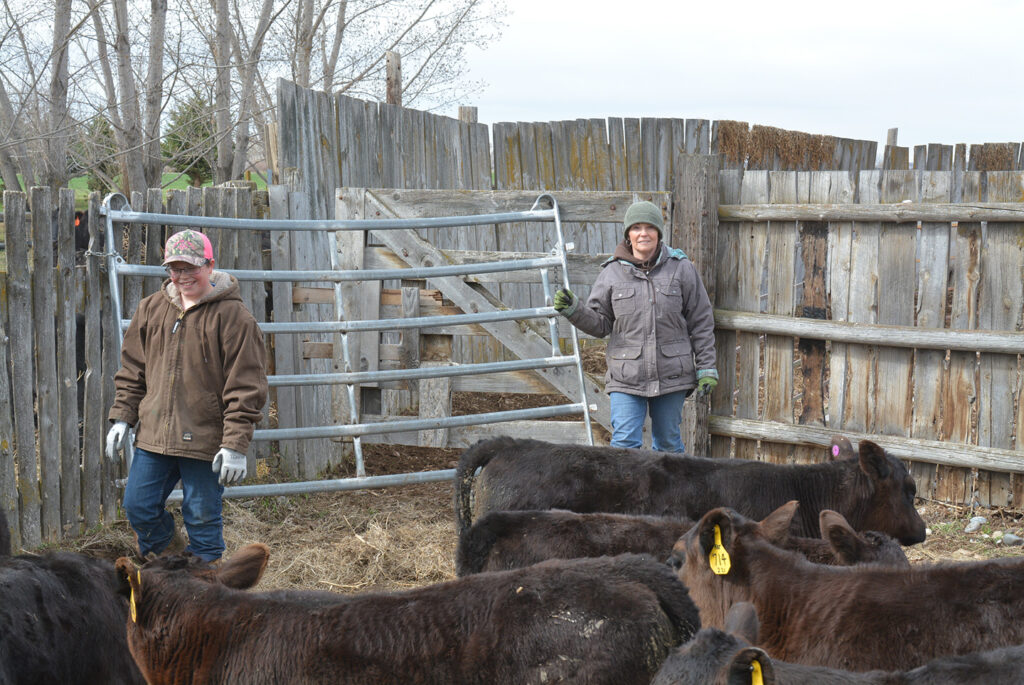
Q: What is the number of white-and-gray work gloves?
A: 2